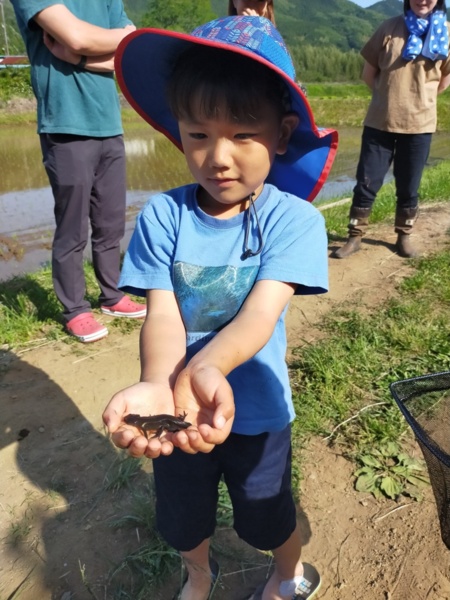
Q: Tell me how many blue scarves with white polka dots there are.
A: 1